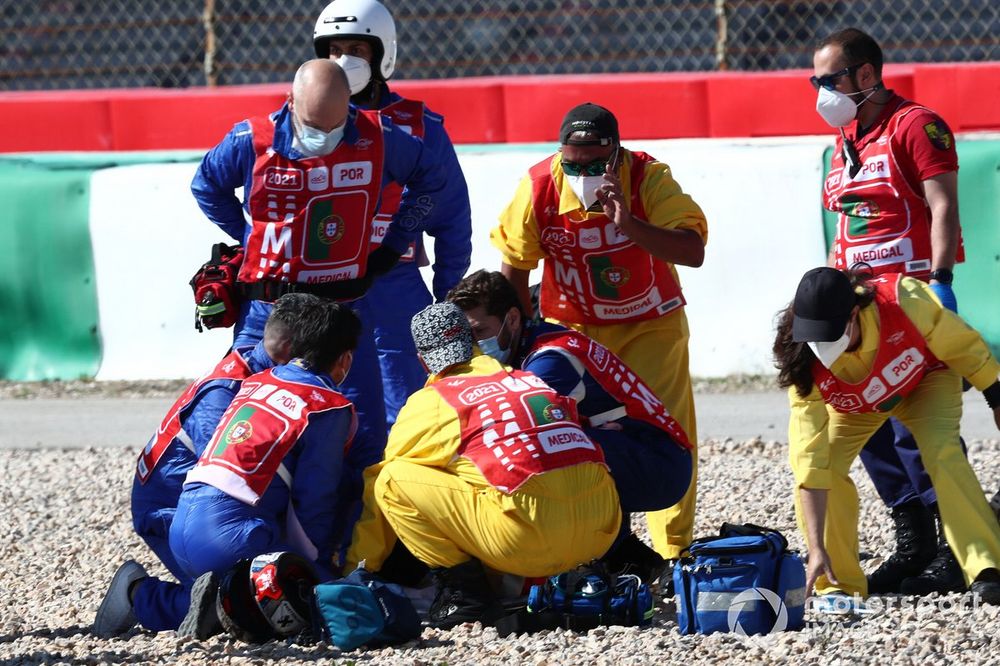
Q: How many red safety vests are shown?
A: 9